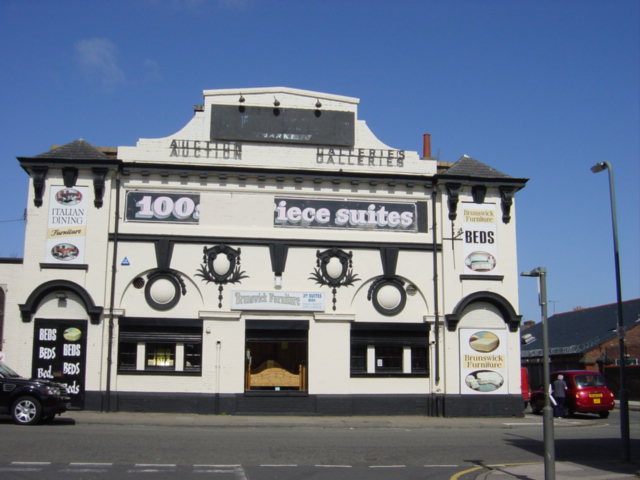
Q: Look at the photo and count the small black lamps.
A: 3